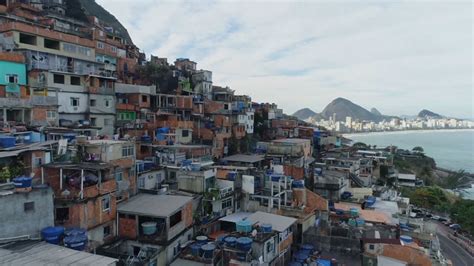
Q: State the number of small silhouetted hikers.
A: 0